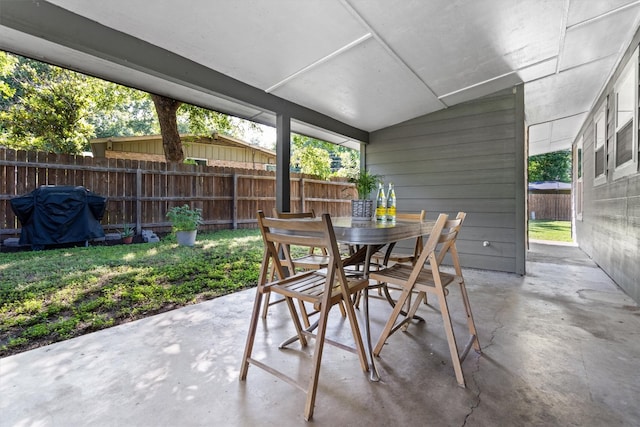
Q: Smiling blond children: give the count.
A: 0